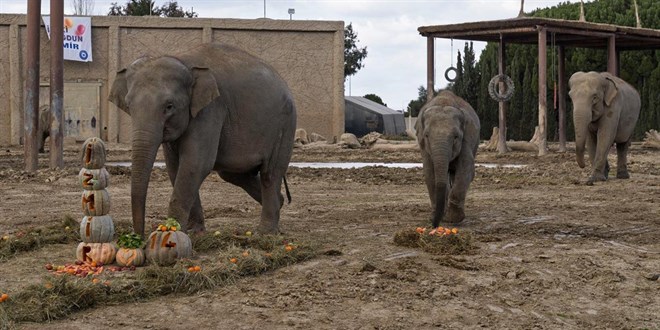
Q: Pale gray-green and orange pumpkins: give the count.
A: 7